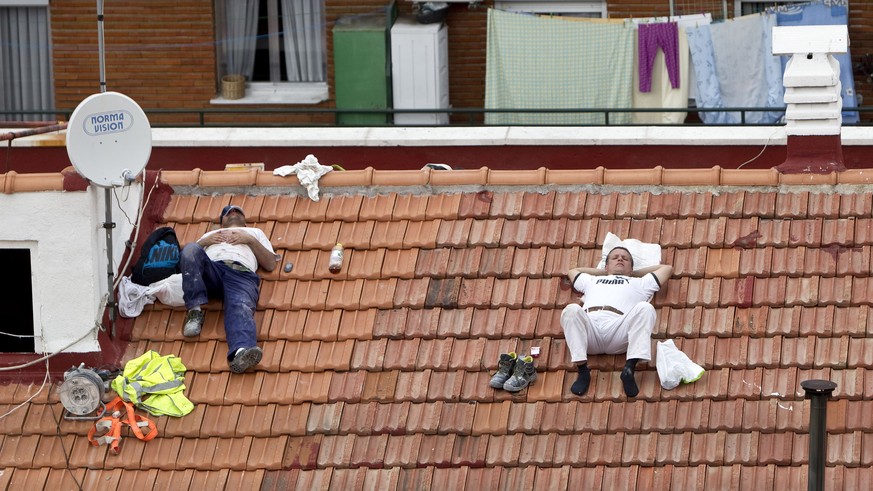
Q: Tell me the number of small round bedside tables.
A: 0